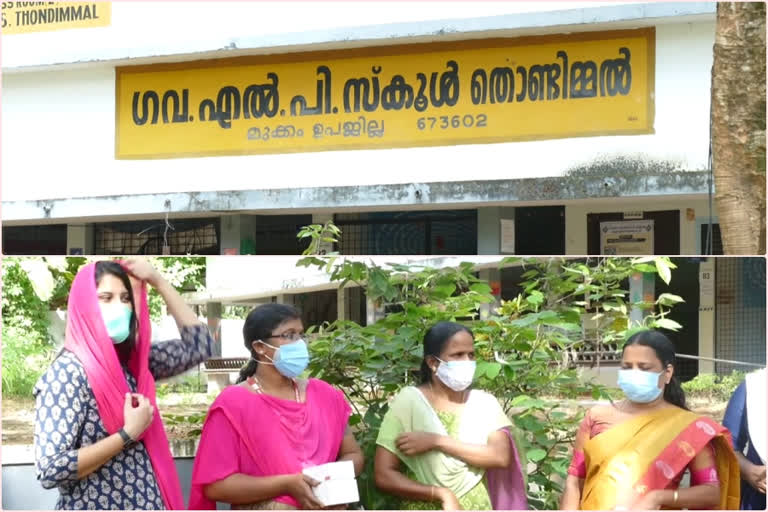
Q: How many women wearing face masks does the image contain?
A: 4